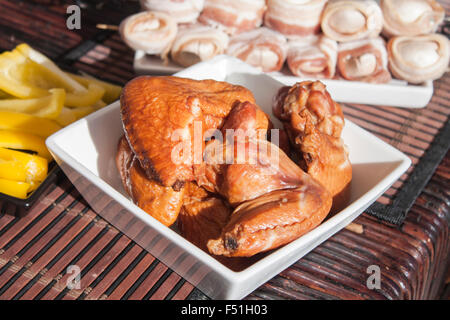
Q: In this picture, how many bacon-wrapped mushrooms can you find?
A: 11